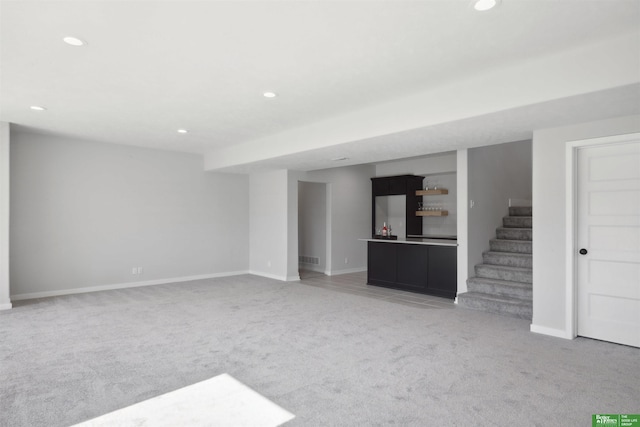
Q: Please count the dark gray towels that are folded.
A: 0